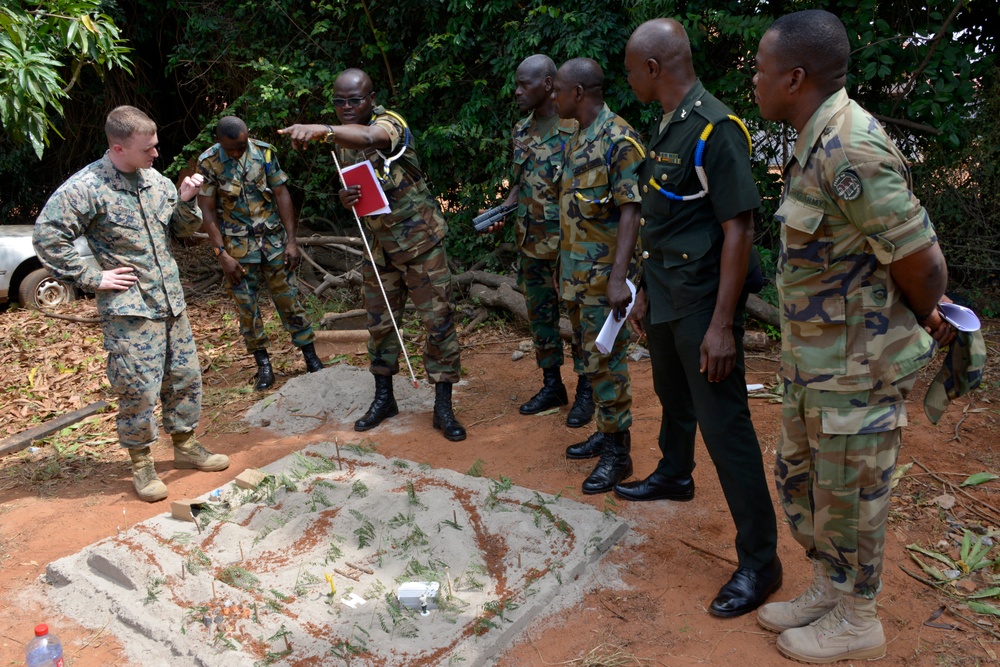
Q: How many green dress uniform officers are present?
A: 1